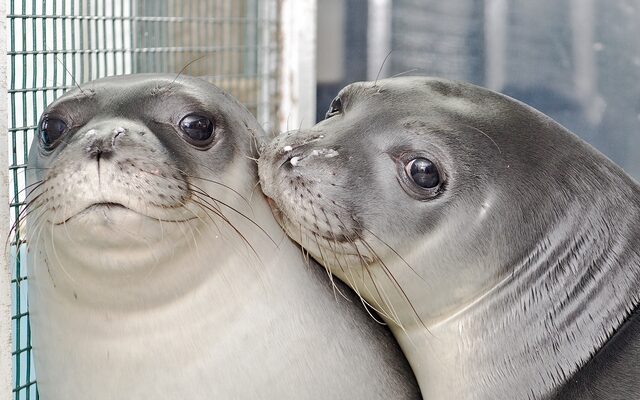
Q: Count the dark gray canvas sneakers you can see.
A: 0